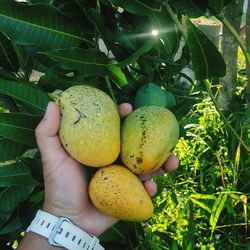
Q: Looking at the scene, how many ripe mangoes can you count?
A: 3